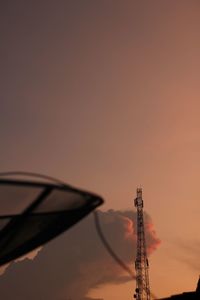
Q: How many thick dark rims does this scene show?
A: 1